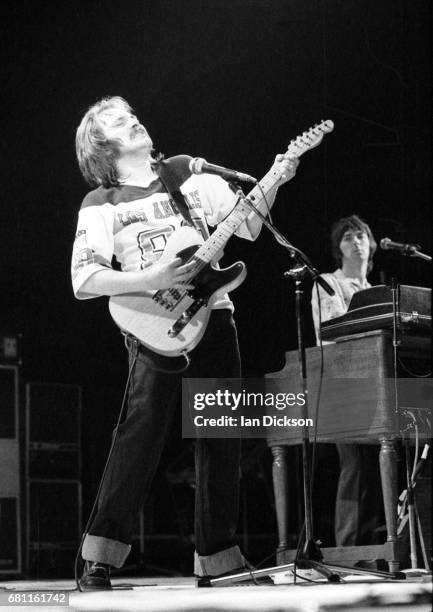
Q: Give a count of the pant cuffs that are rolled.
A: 2